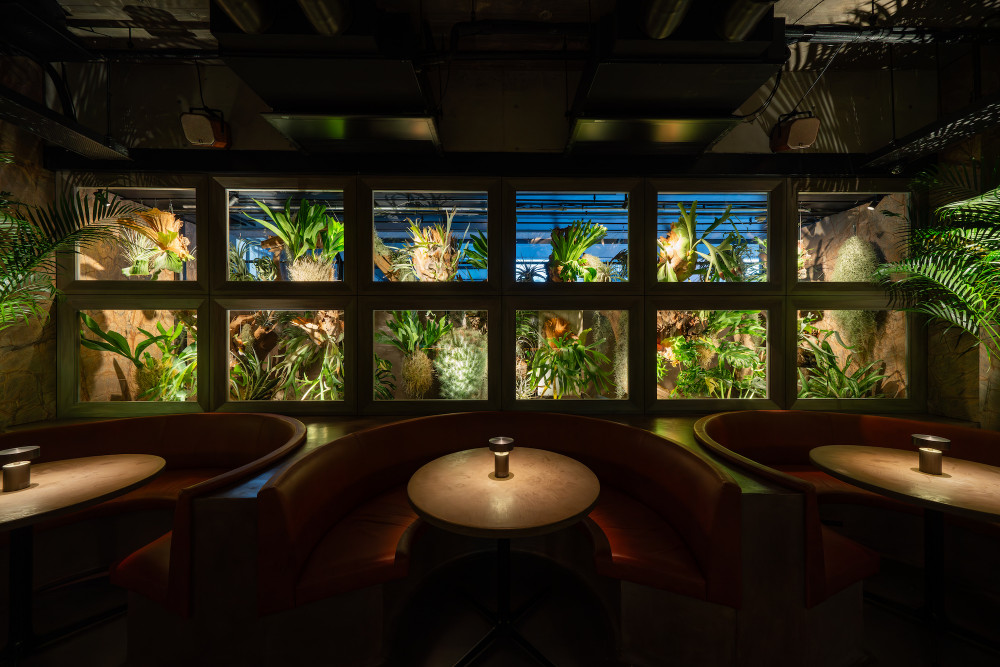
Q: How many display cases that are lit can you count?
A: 12